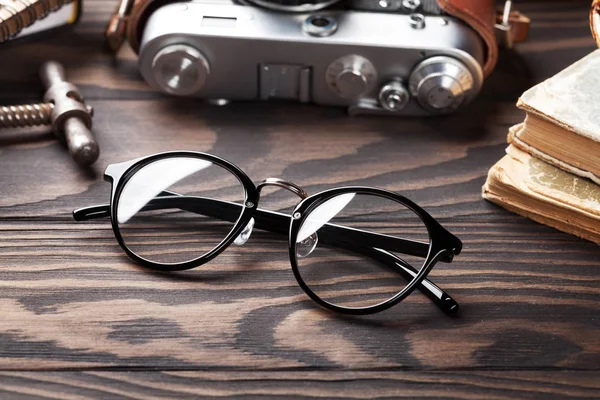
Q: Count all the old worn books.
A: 2